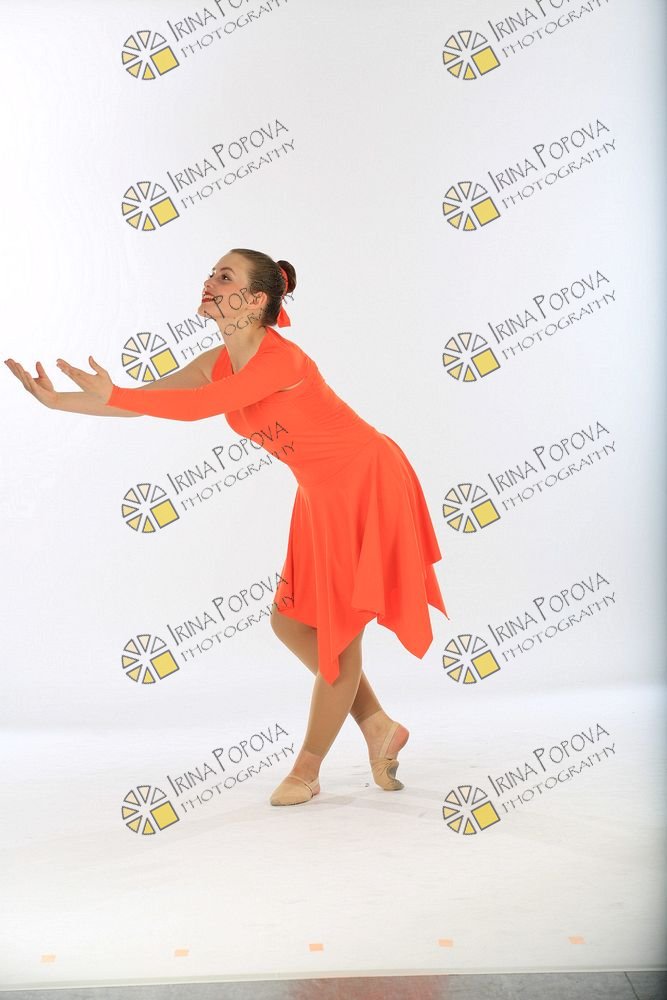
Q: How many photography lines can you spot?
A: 12